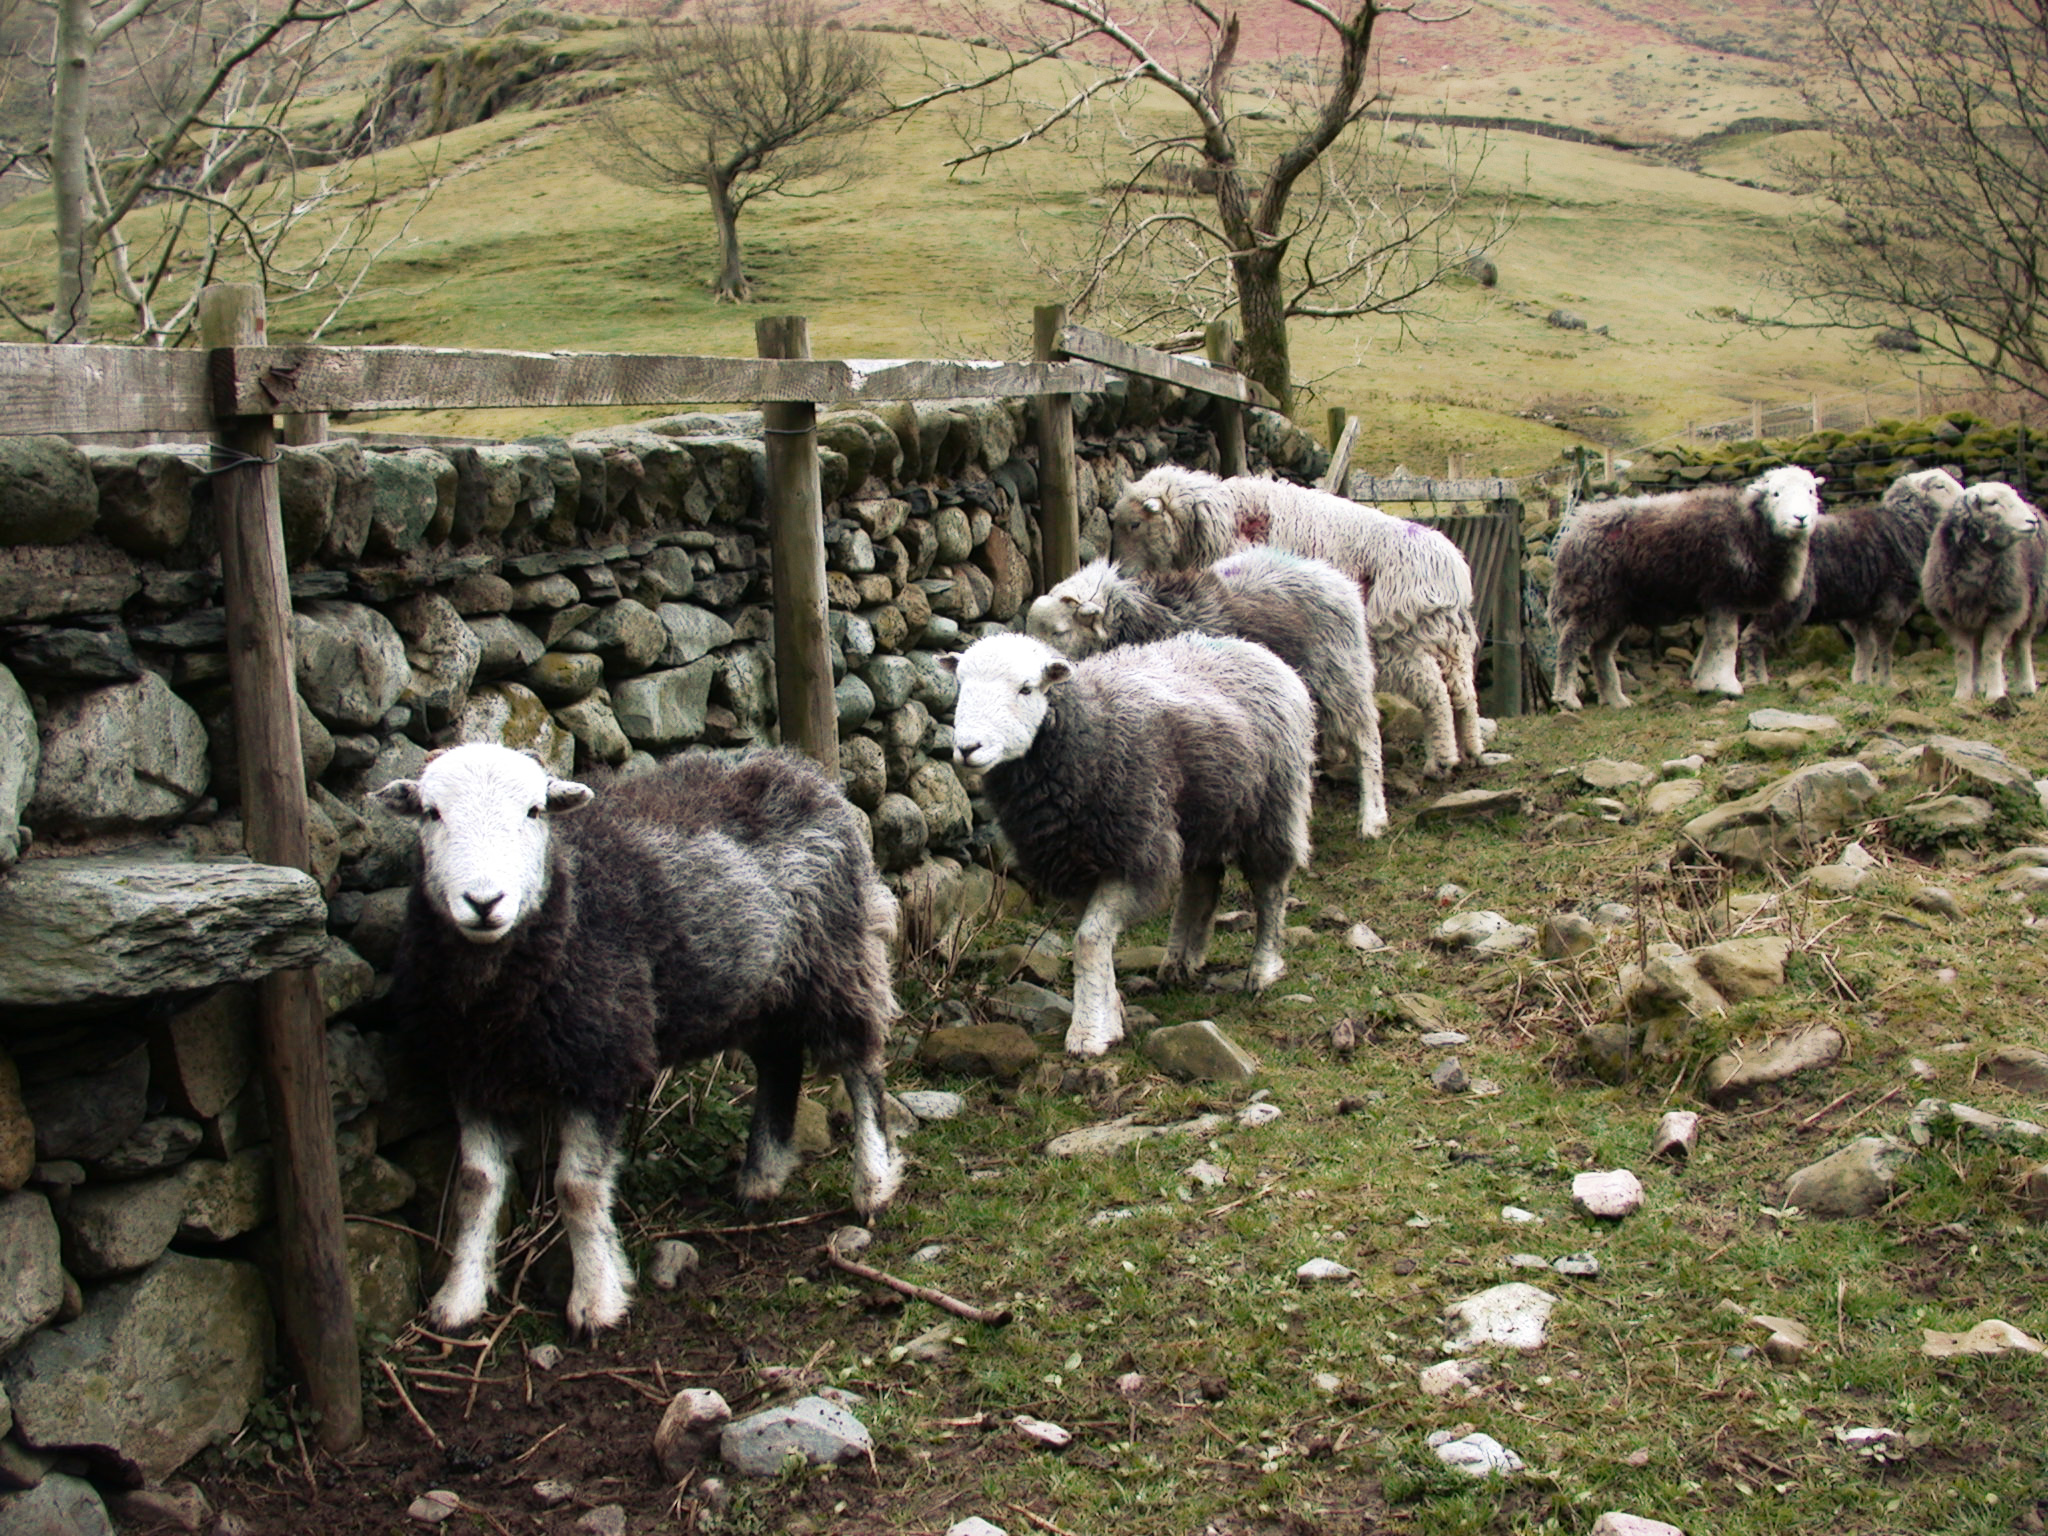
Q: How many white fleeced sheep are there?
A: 1